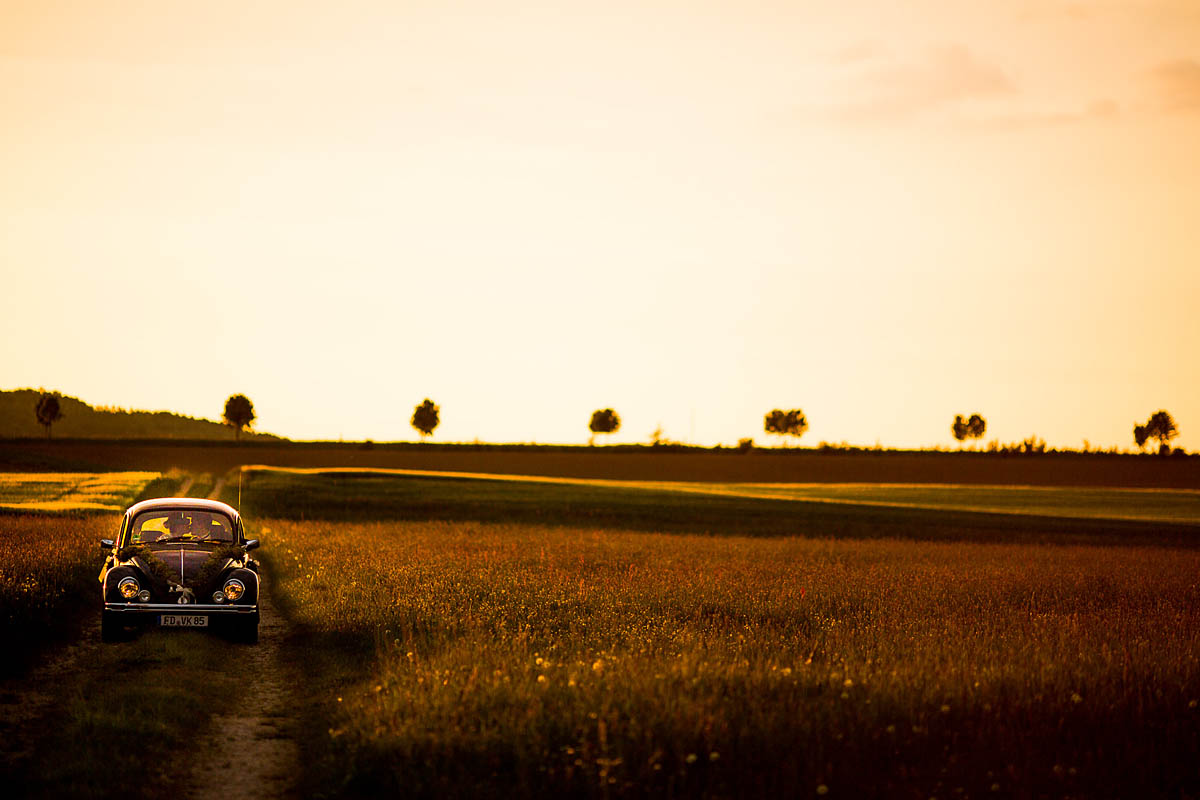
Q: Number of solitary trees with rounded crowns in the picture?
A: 7